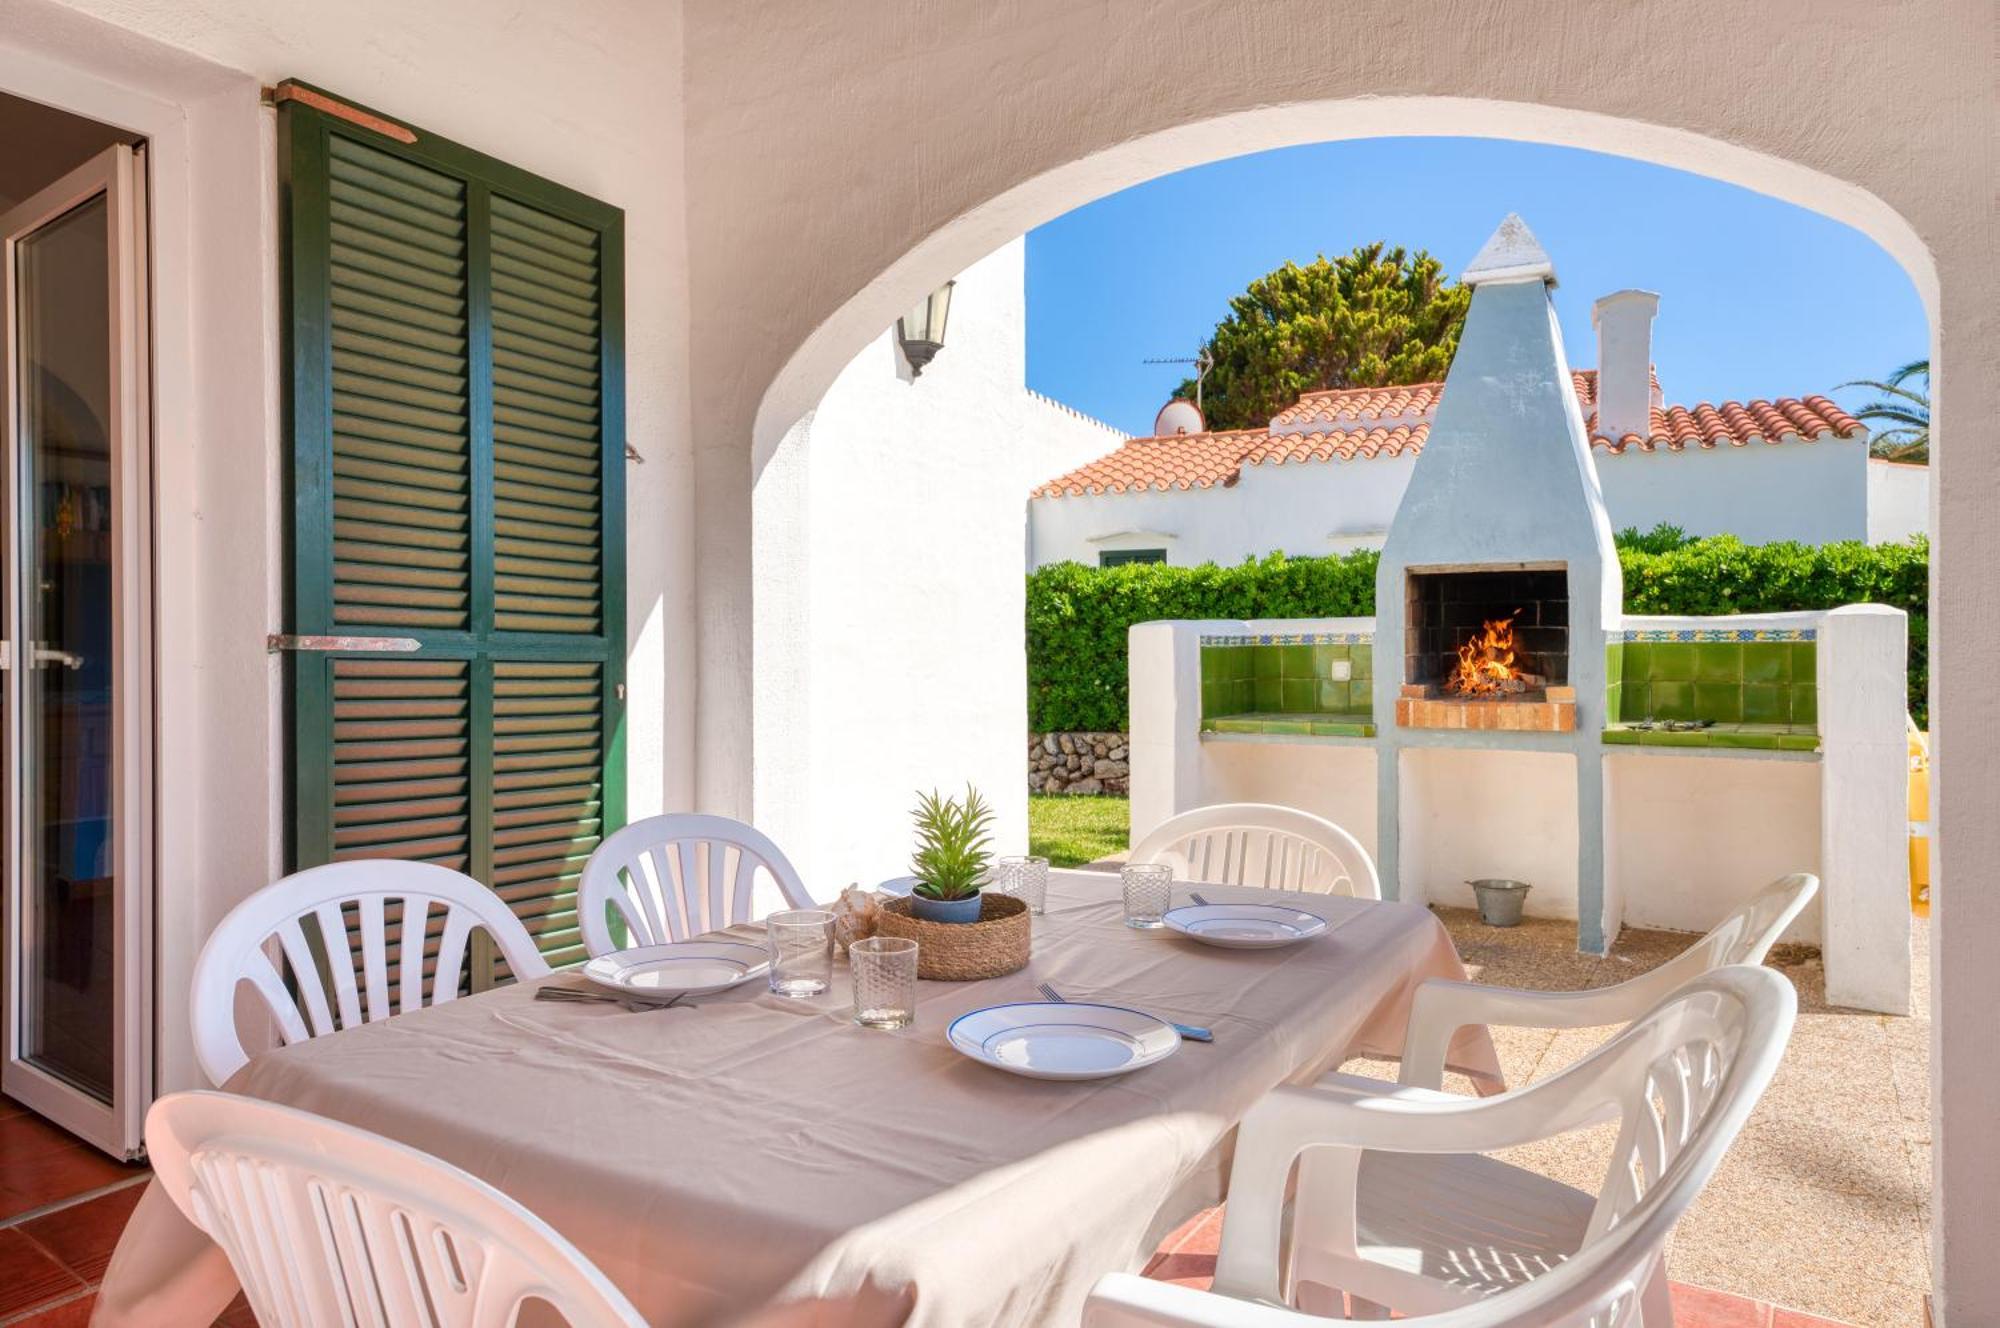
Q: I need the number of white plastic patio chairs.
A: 6